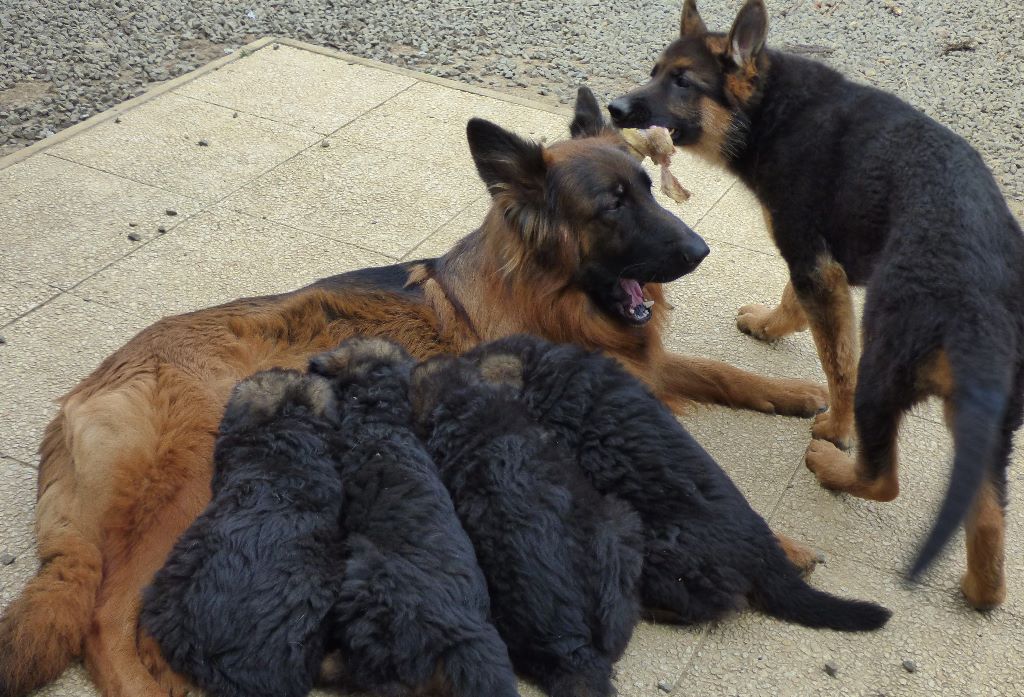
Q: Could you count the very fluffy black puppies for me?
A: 4